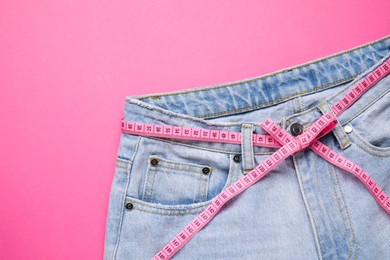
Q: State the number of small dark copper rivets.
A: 4